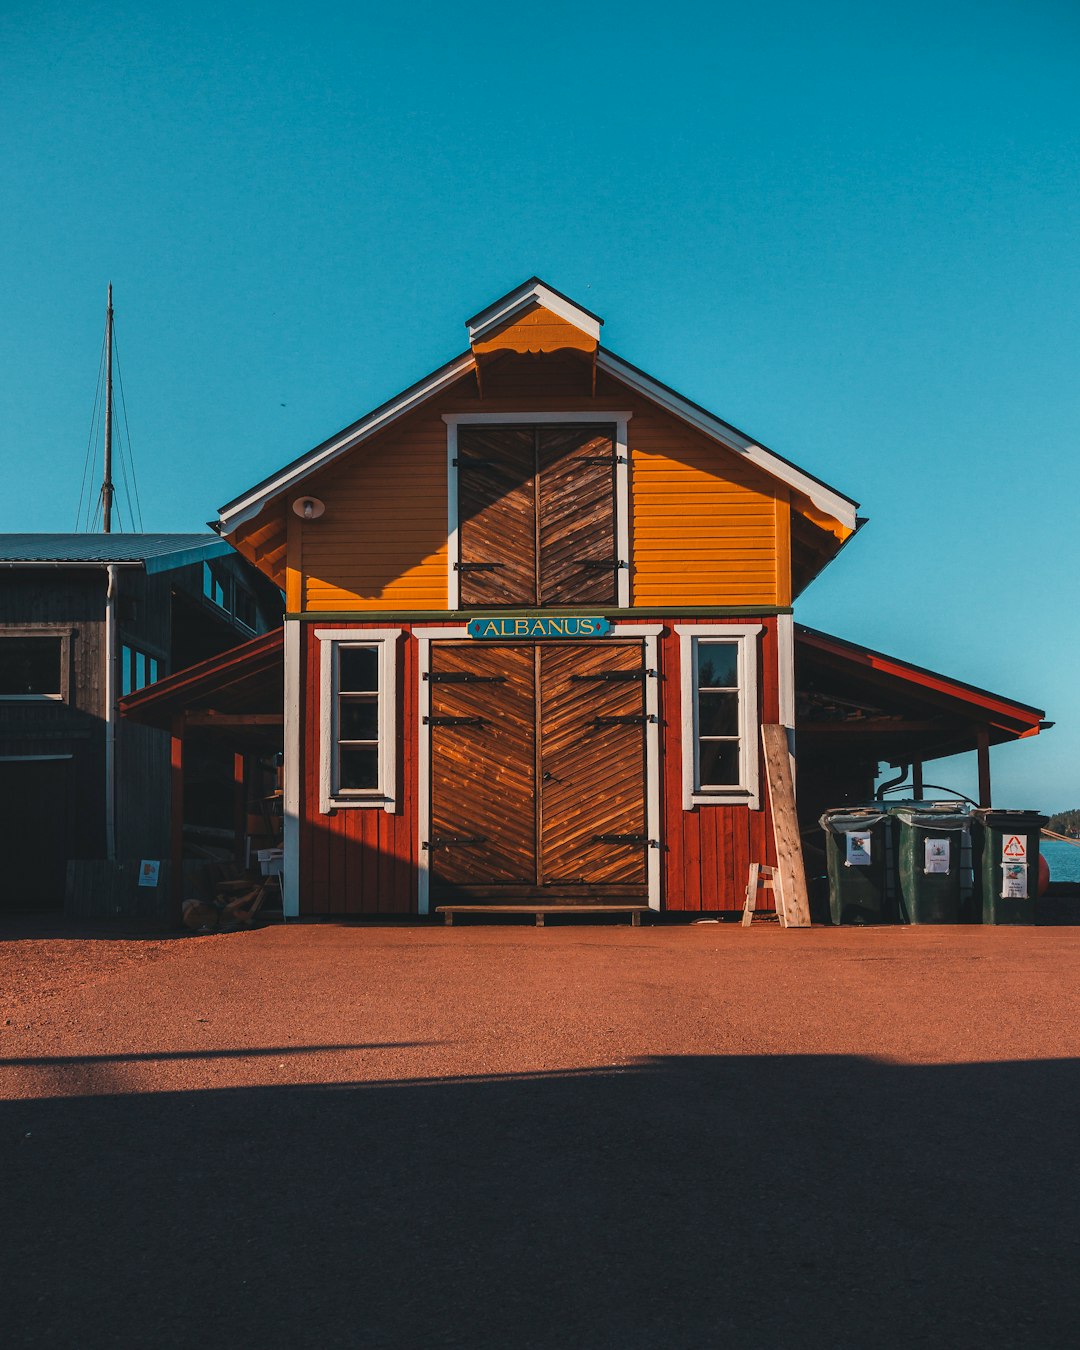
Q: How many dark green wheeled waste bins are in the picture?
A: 3